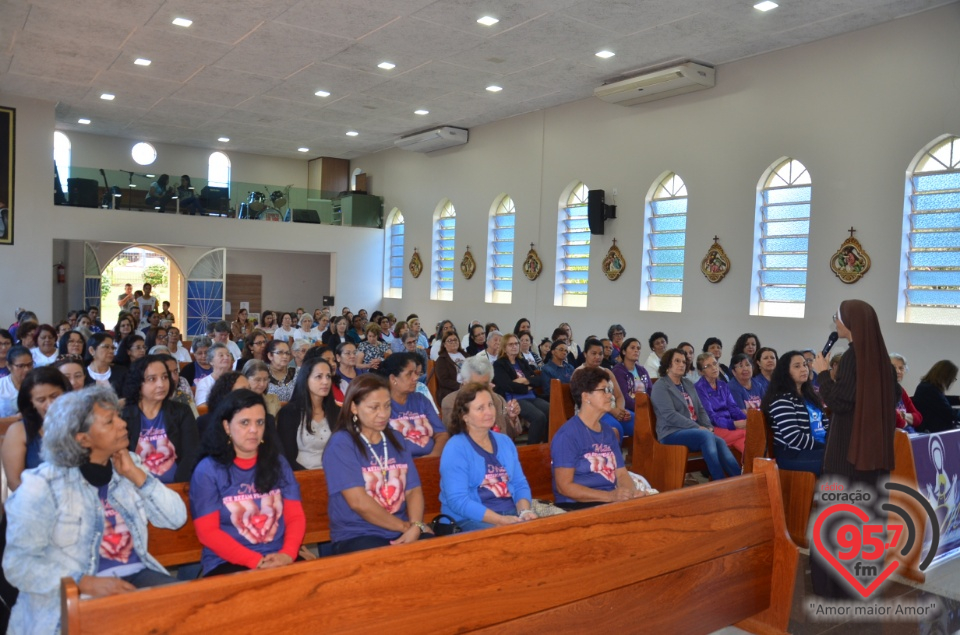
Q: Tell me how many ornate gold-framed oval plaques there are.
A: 6